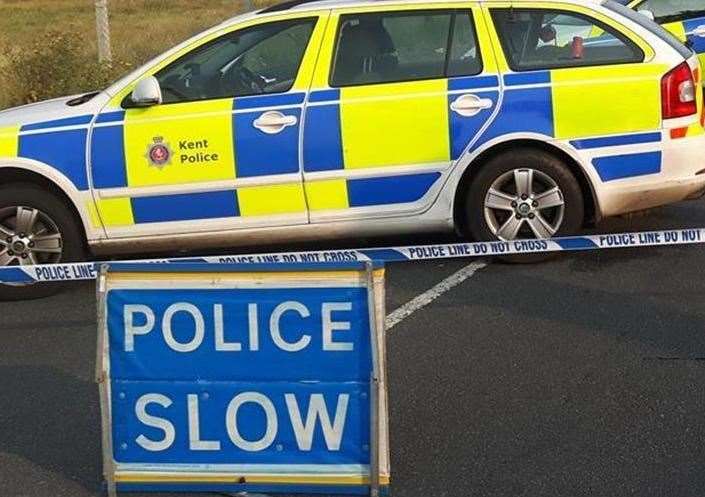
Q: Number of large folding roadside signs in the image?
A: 1